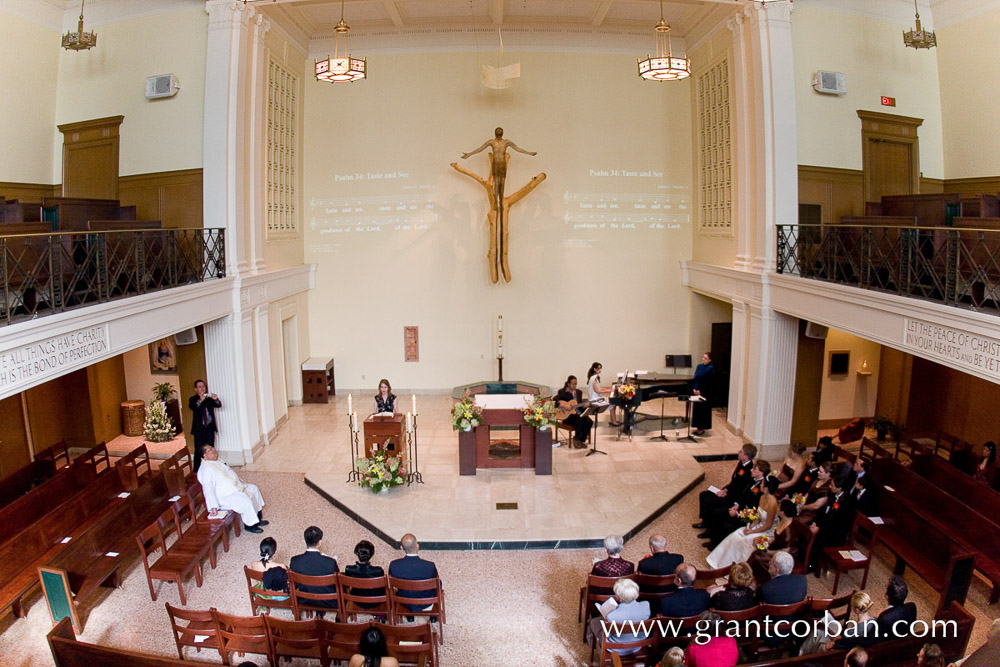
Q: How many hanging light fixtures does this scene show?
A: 4